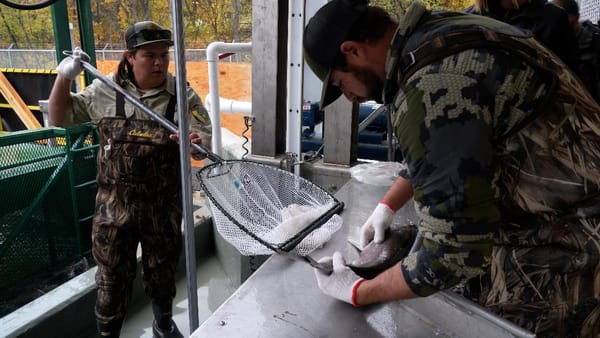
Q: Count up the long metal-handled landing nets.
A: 1